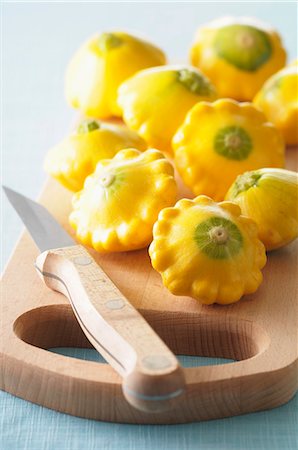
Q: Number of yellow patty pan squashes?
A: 9